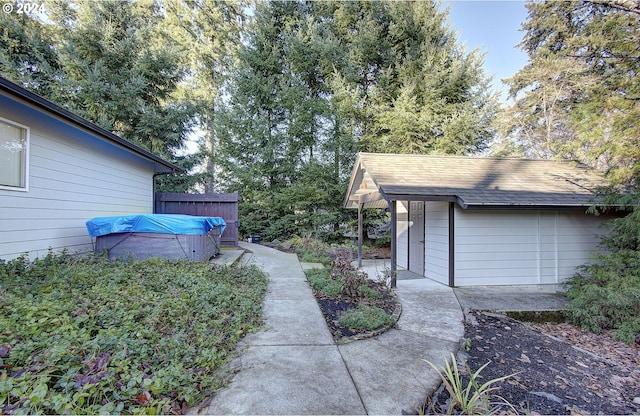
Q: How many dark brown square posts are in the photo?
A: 3